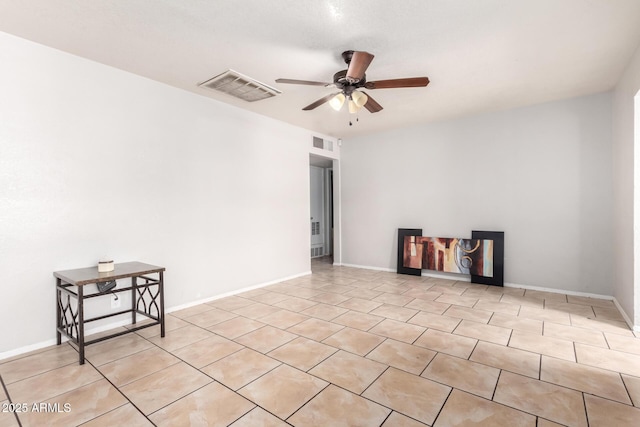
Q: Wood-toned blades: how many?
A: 5